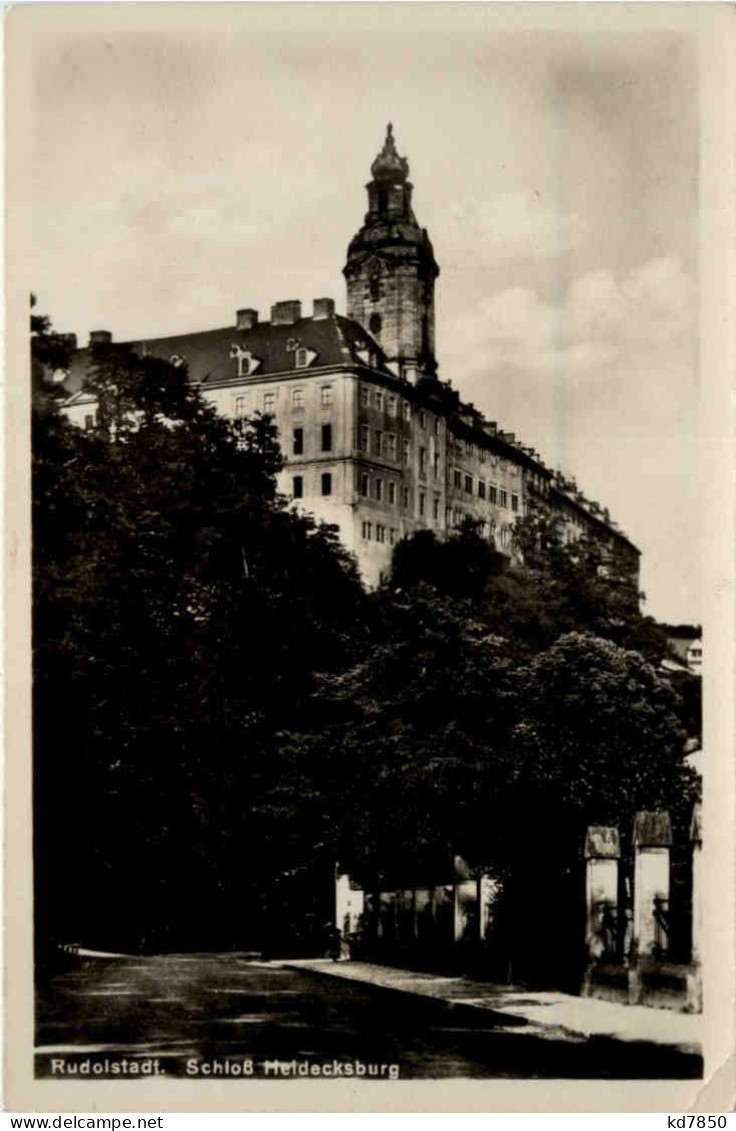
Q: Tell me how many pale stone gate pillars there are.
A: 3